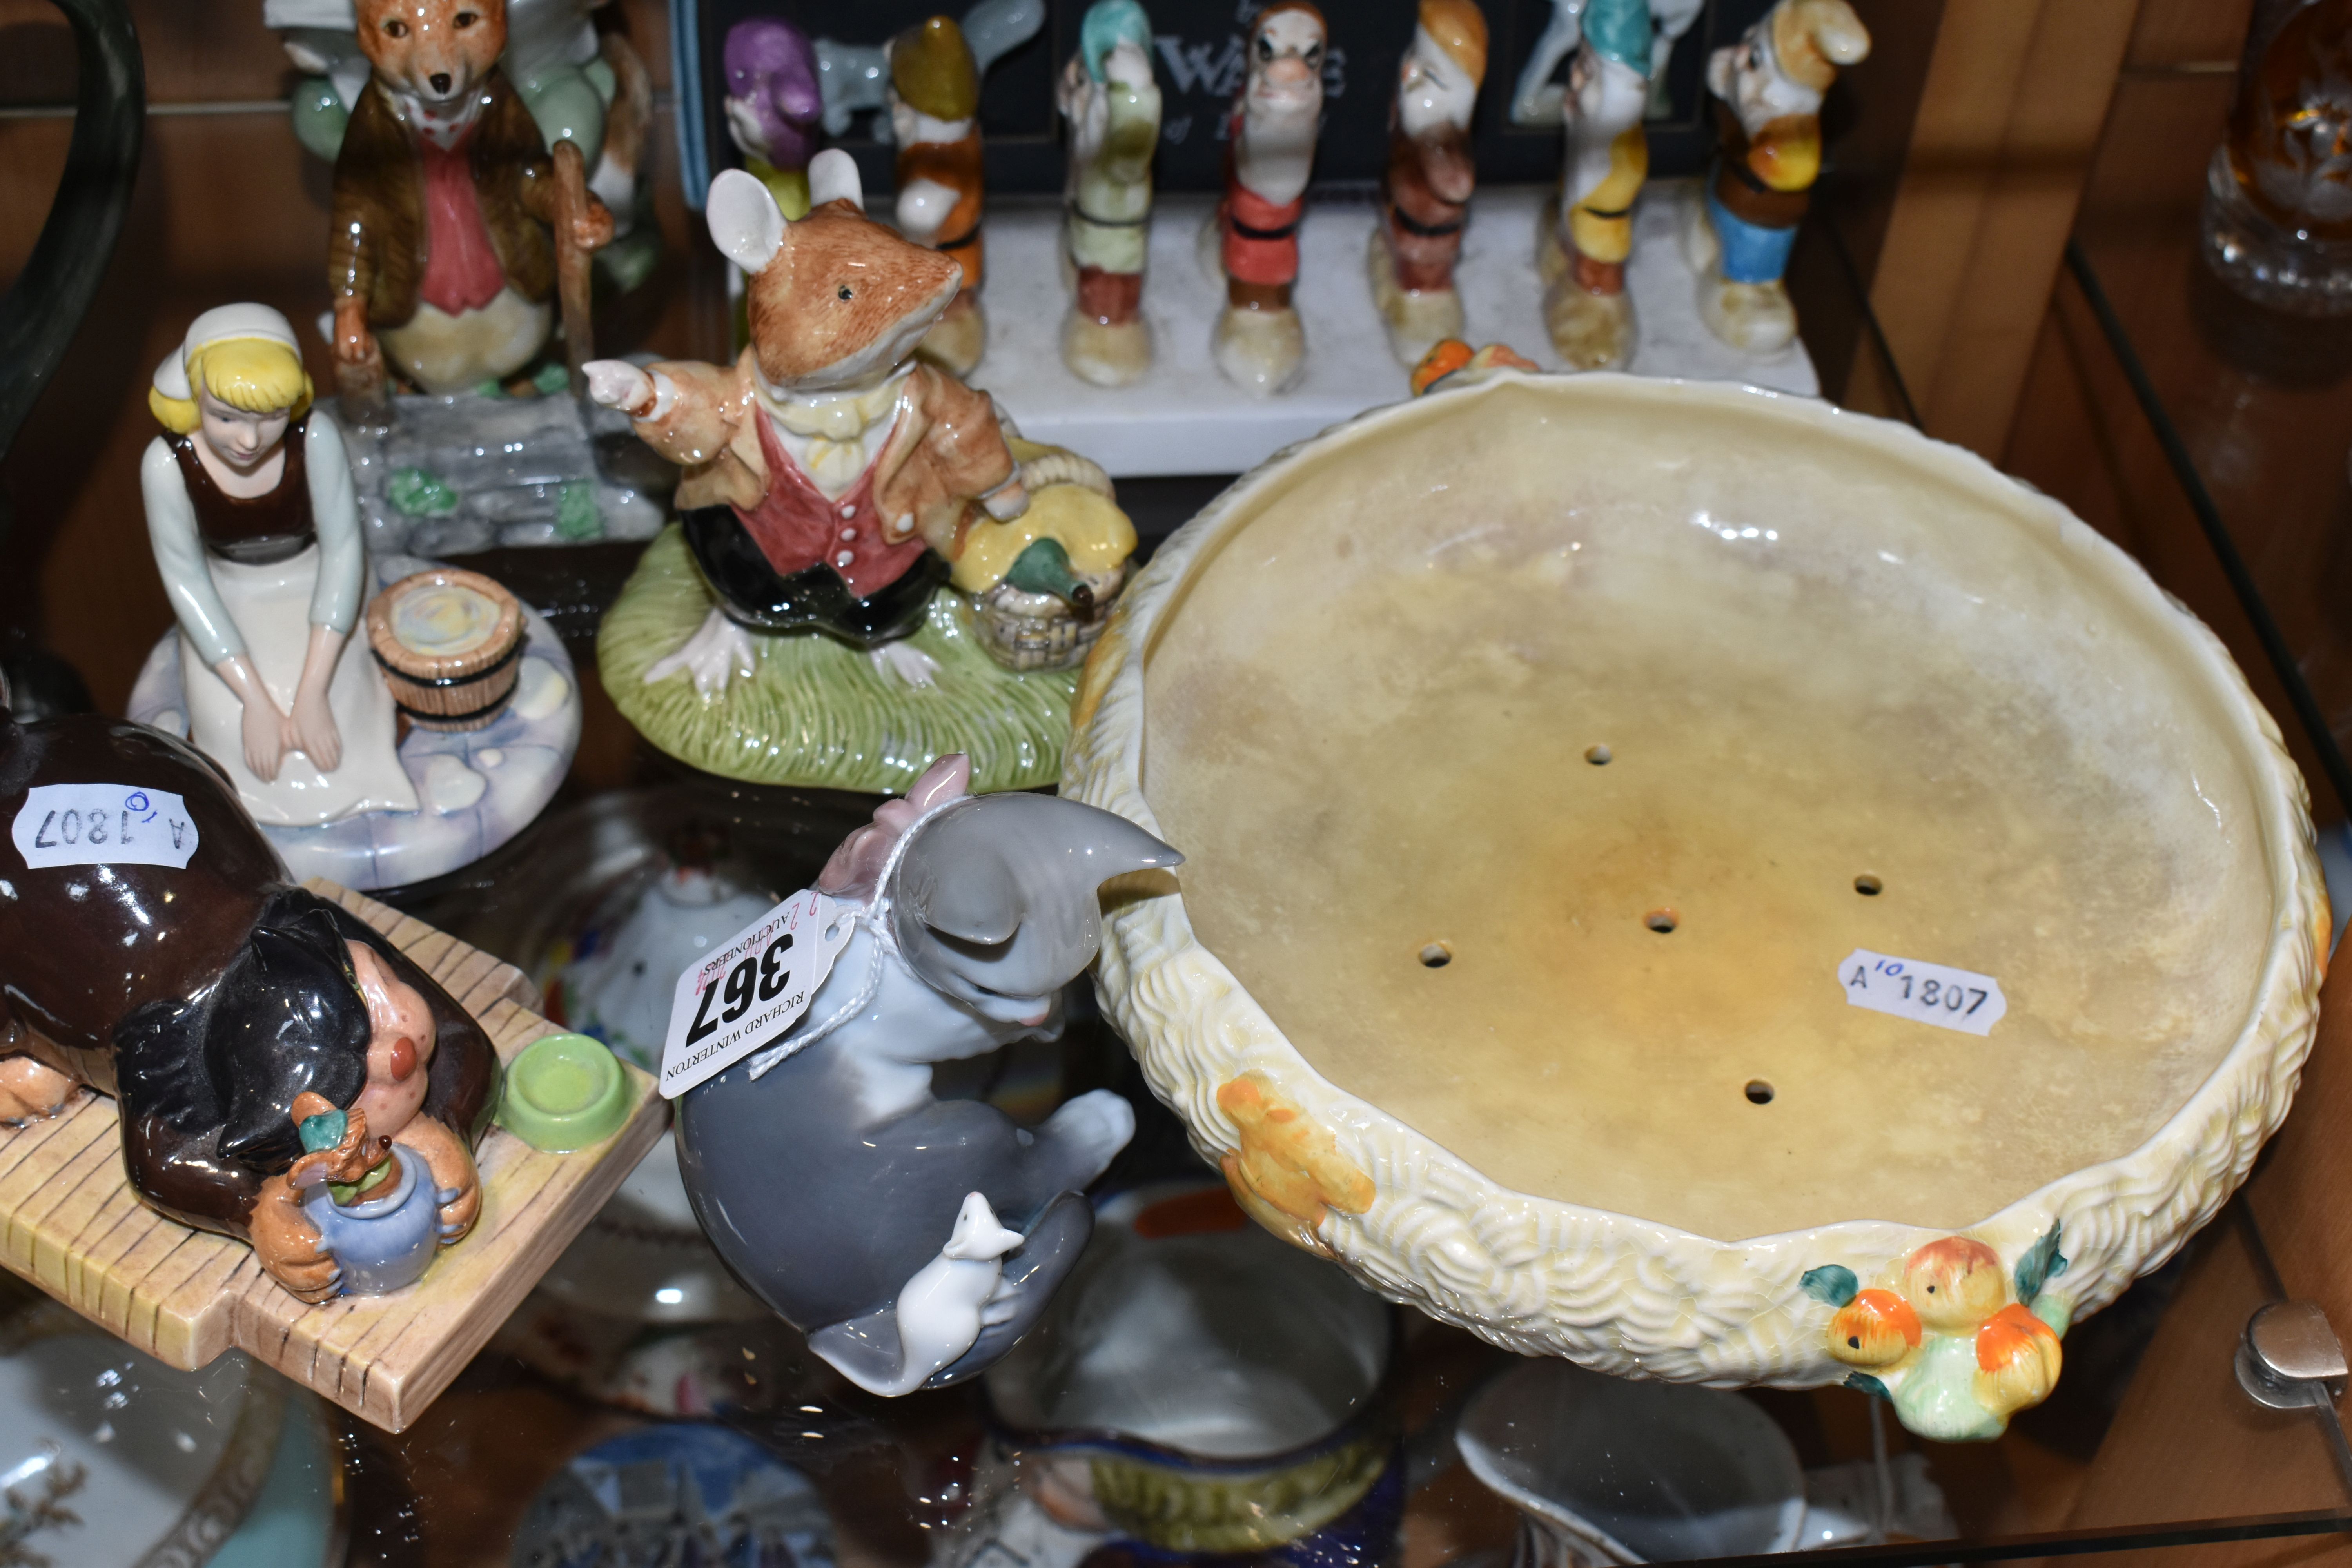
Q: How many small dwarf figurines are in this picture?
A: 7